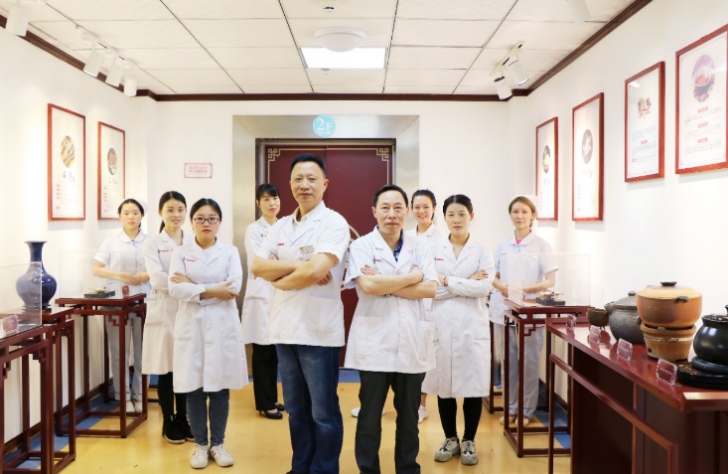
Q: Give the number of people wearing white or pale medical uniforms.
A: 9